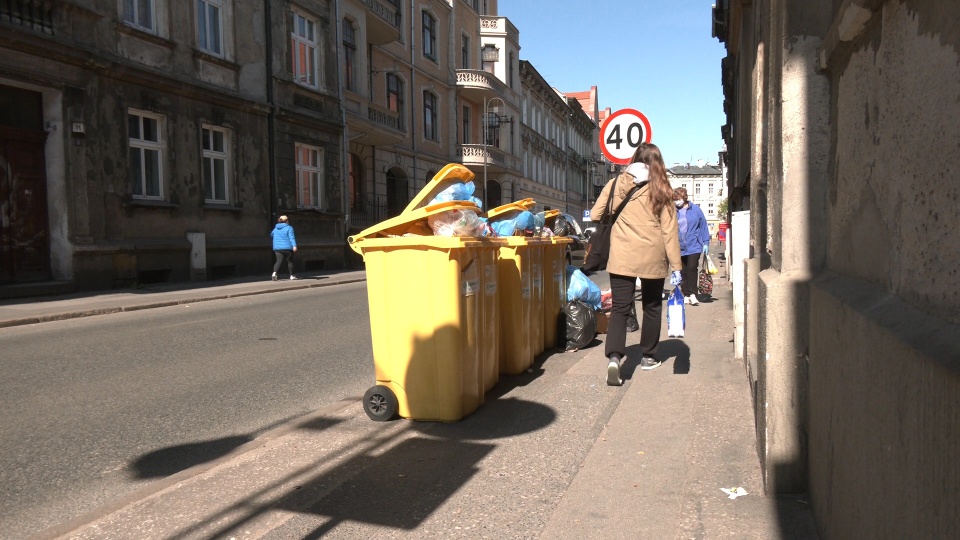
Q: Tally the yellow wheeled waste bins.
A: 5